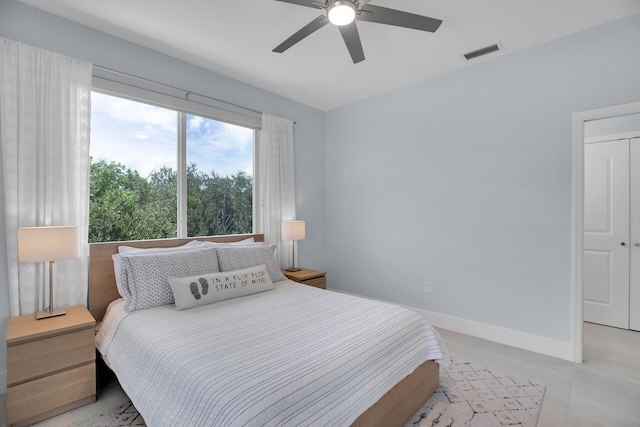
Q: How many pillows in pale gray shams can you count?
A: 2